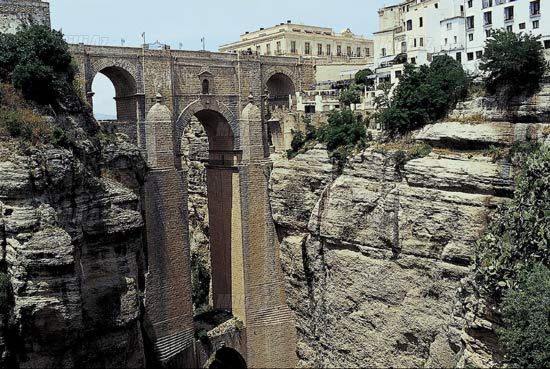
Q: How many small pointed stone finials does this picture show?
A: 2